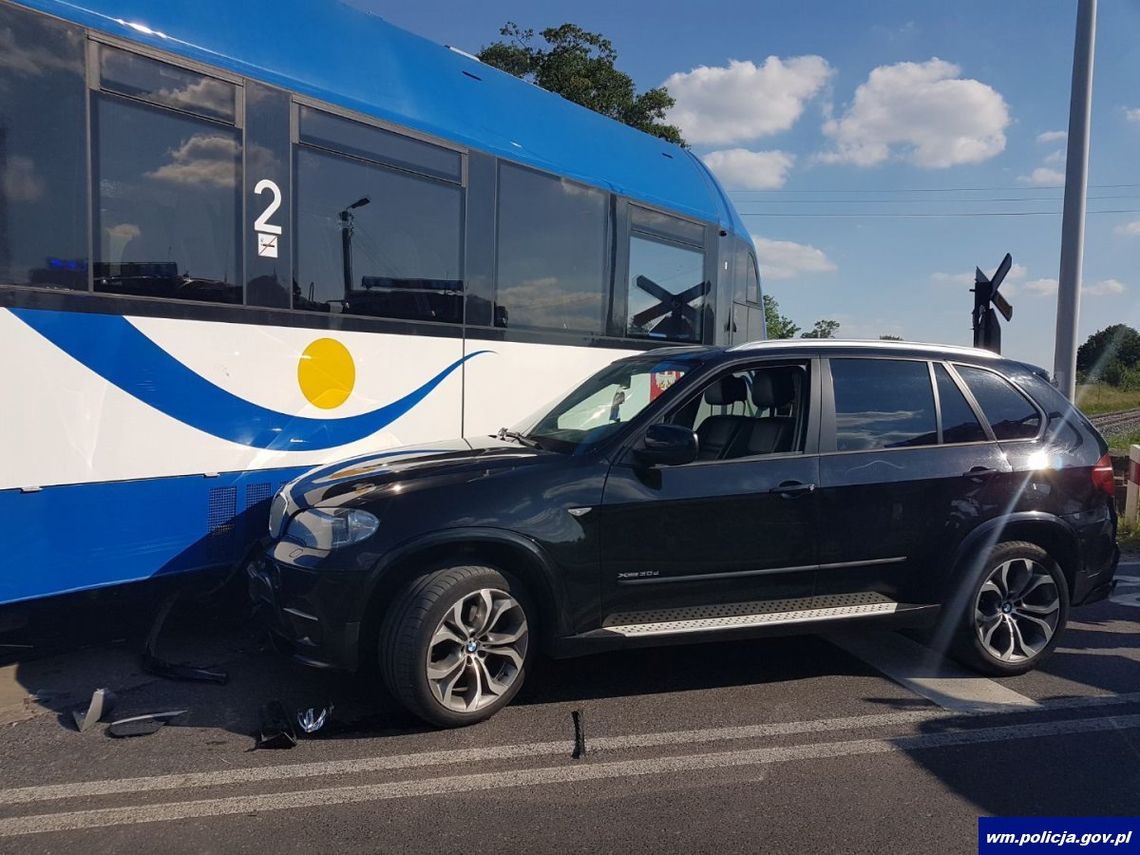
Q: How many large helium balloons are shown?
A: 0